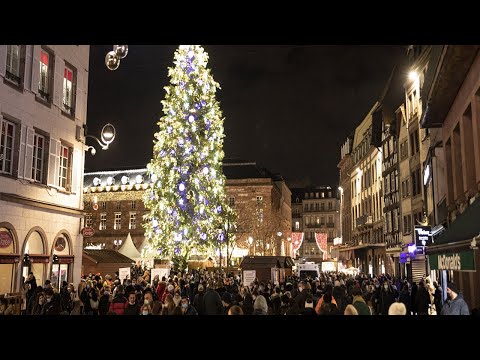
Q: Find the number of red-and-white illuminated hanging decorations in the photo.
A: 2